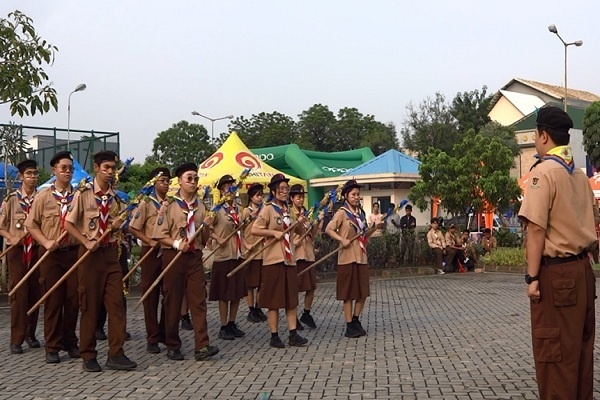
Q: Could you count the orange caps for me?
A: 0